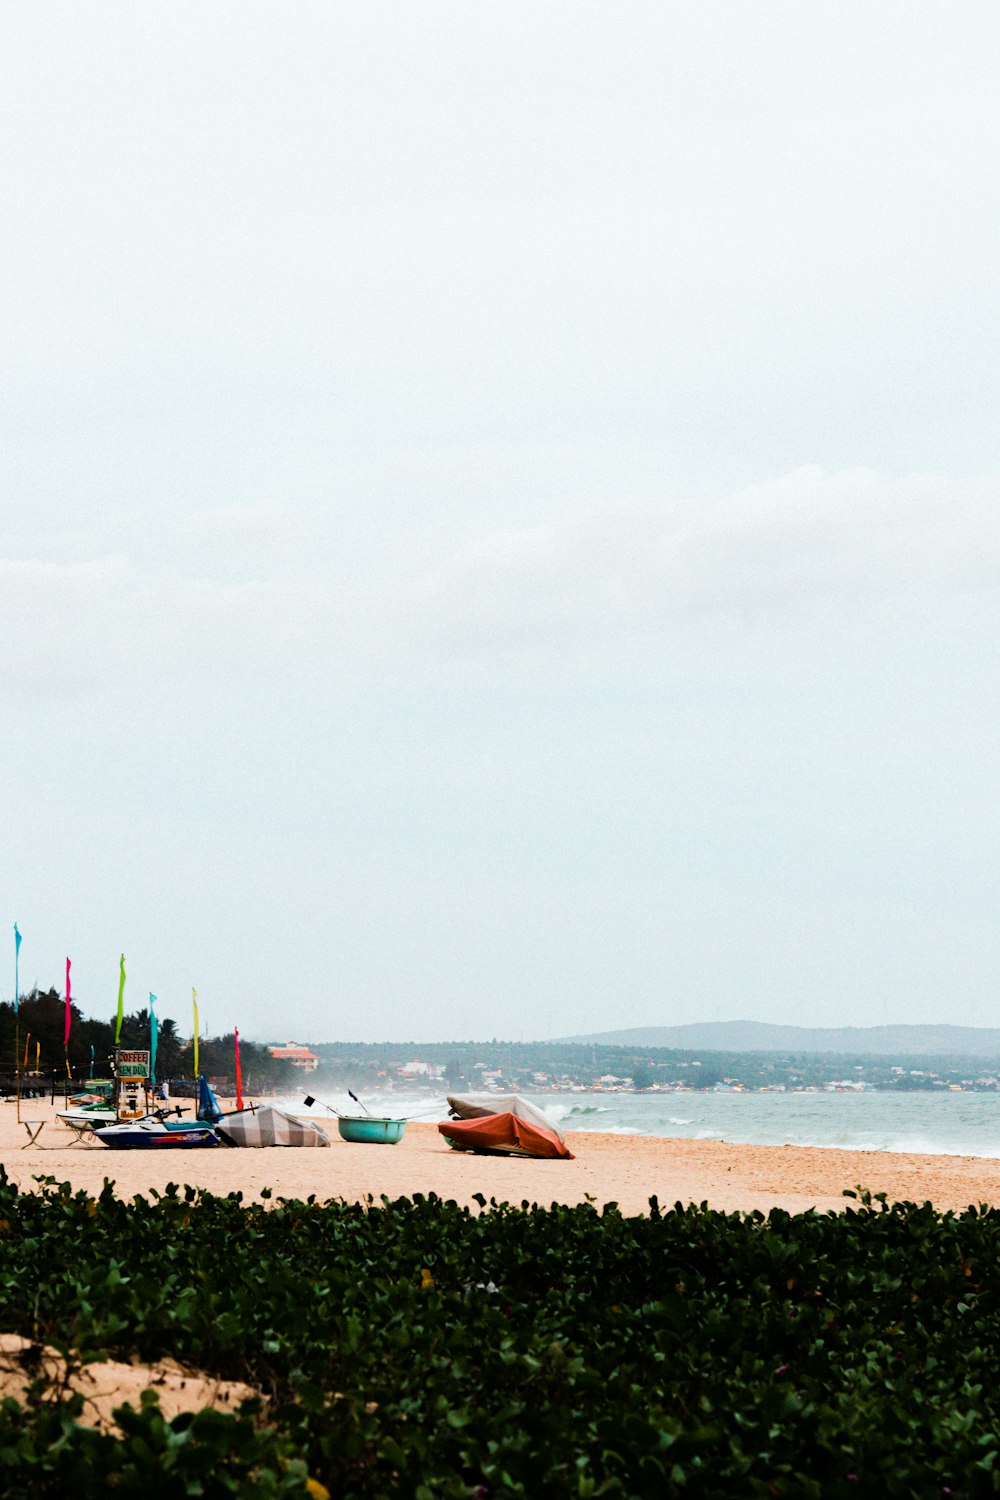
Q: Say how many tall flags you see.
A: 6